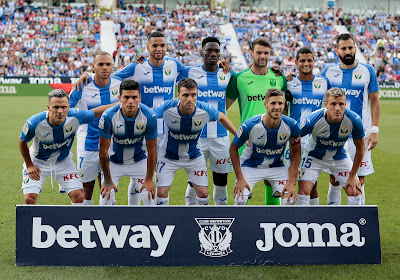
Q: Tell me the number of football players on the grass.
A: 11